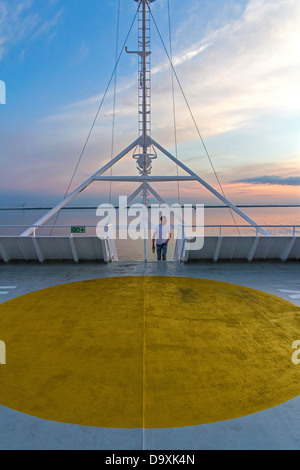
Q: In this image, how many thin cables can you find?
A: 4